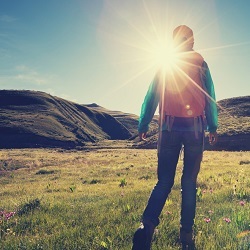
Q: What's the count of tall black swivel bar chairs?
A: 0